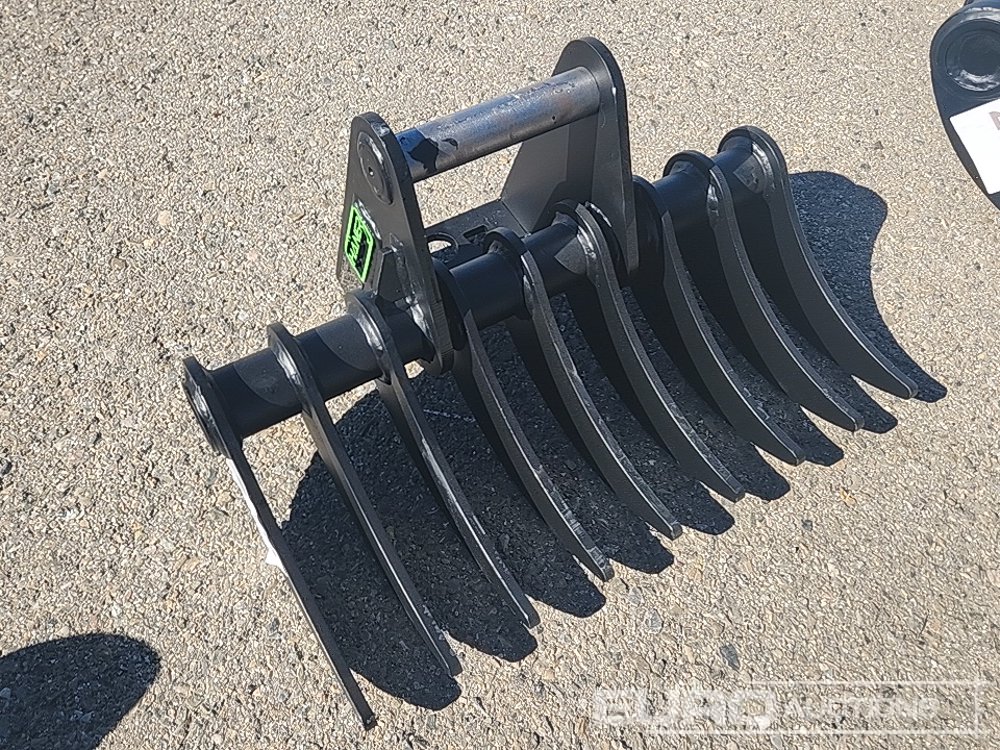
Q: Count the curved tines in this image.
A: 9